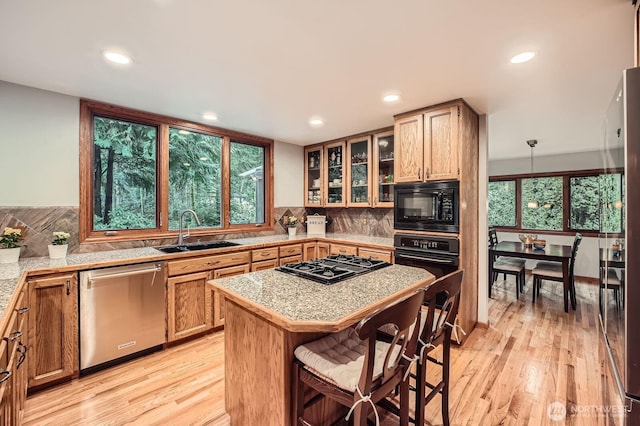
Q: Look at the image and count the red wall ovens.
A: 0